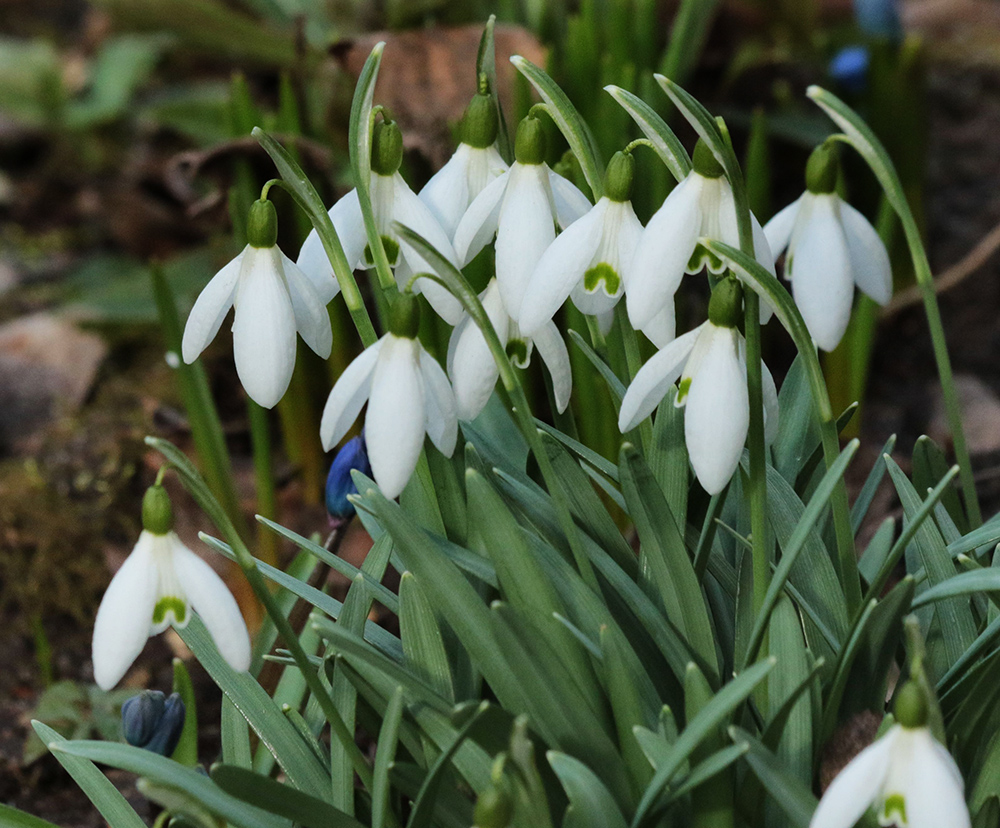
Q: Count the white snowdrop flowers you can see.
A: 12